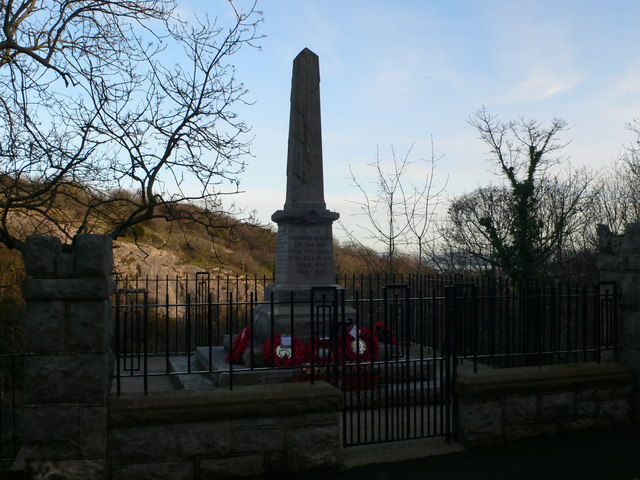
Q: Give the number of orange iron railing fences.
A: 0